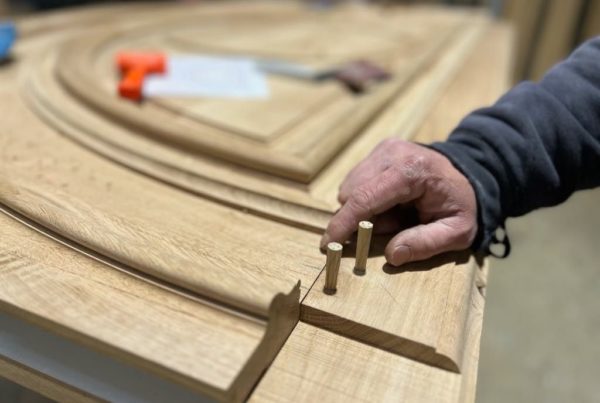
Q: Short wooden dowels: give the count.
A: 2